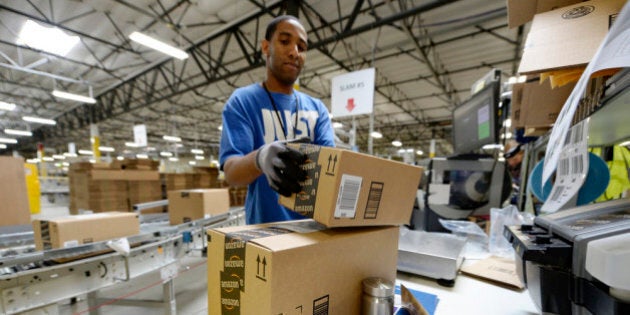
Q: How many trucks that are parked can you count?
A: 0